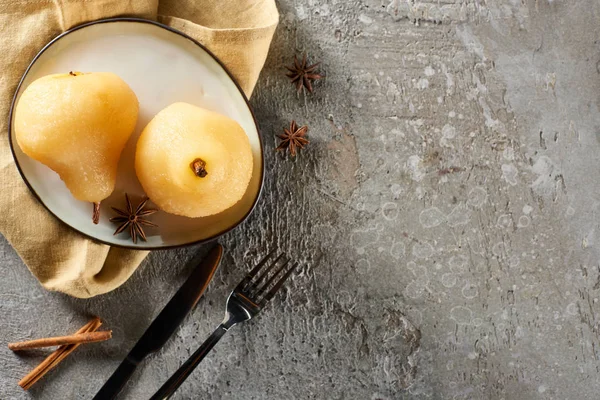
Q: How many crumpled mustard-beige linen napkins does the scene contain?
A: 1